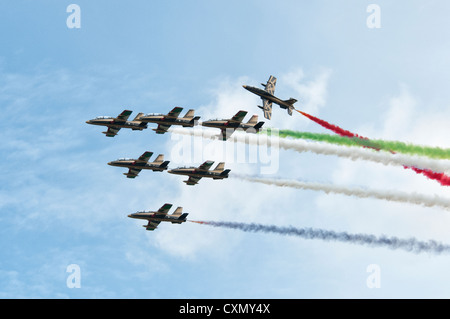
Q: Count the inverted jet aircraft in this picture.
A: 1